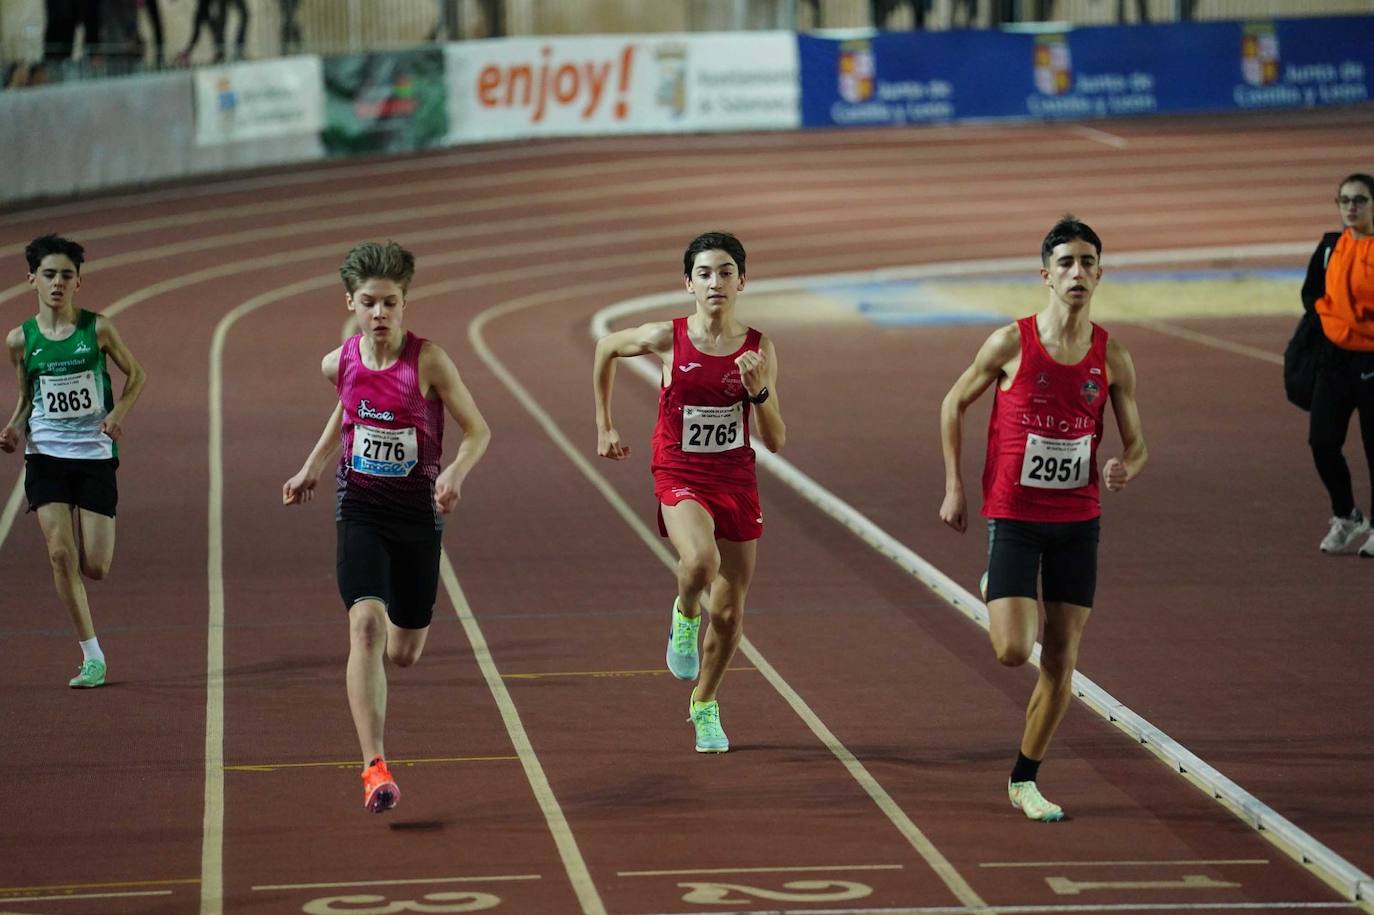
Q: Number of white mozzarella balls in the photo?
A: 0